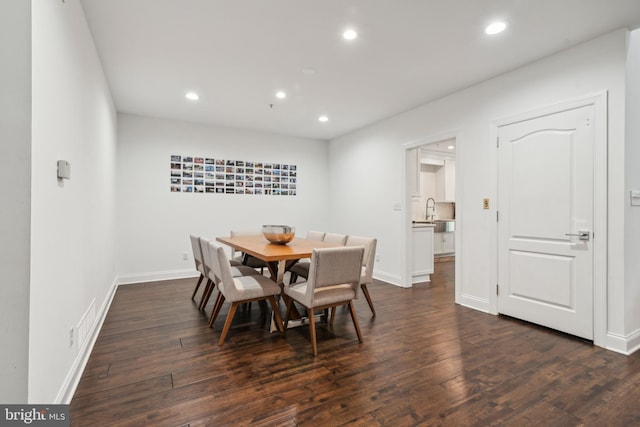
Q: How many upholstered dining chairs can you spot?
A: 8